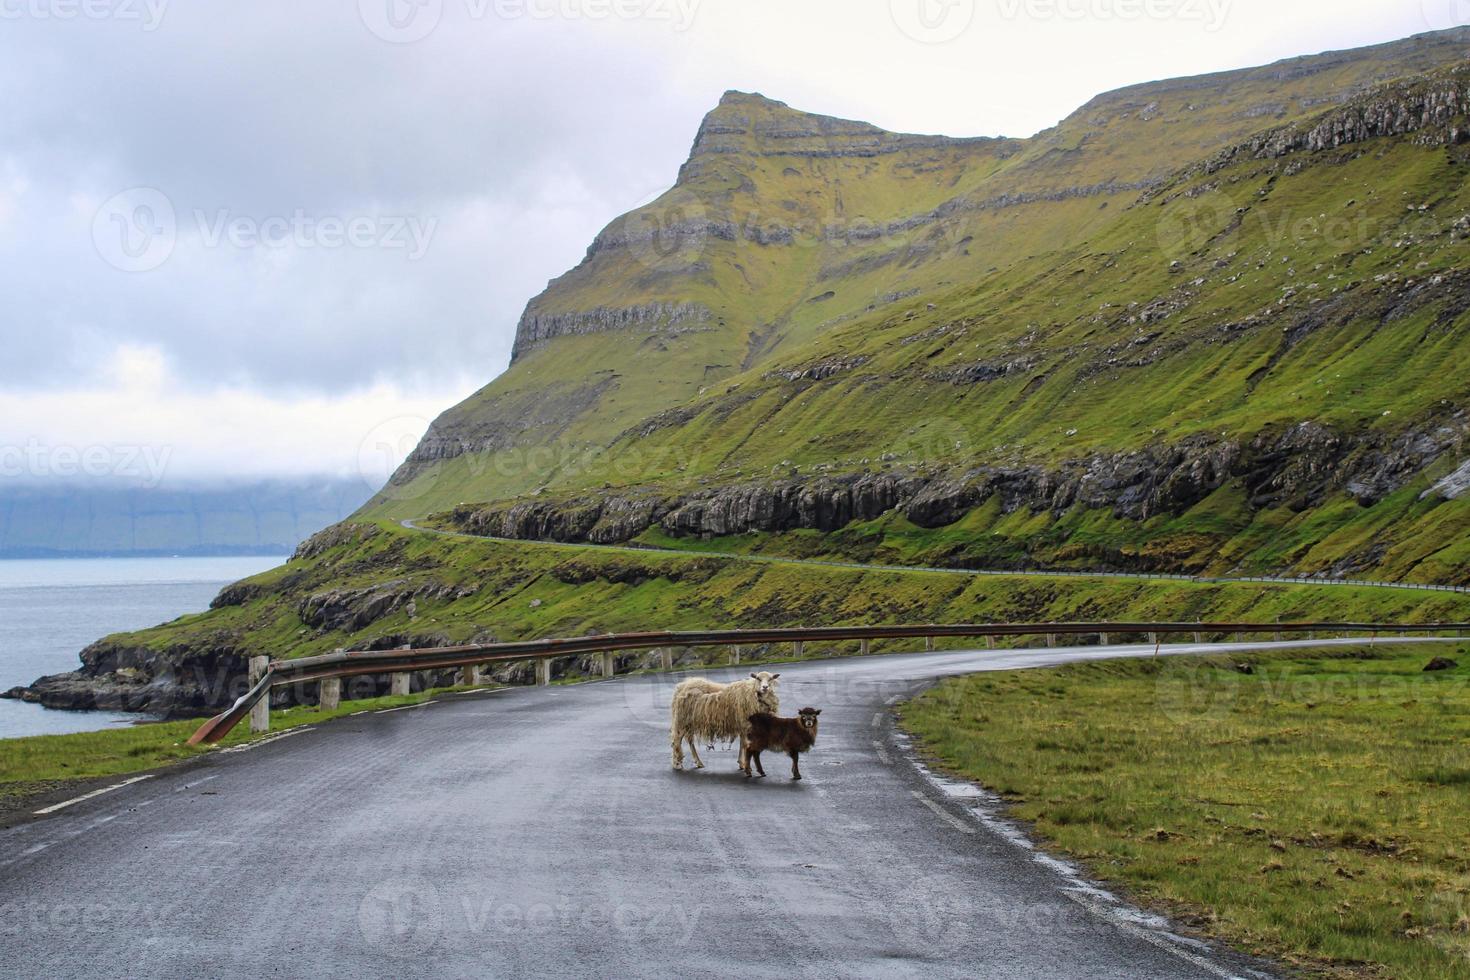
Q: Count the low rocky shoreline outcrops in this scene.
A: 1